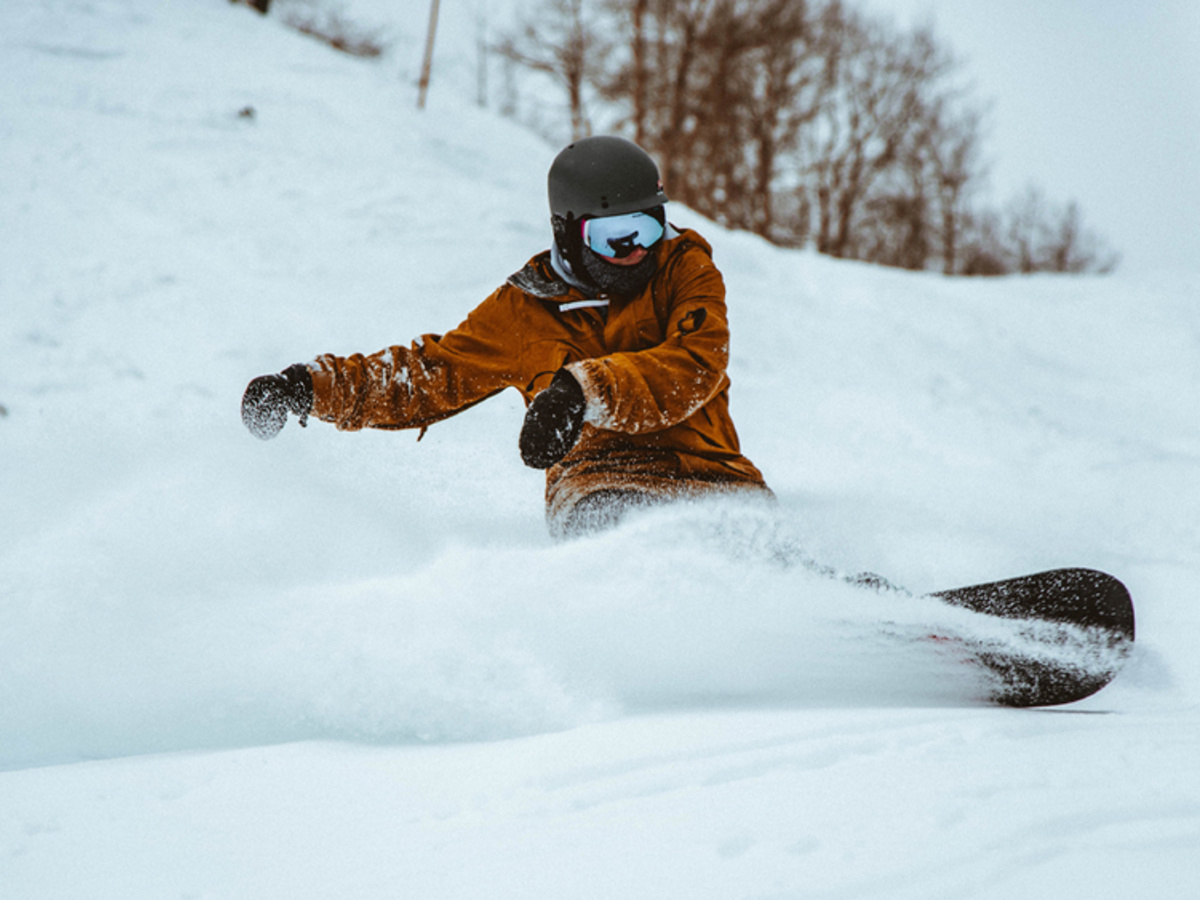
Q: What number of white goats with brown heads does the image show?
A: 0